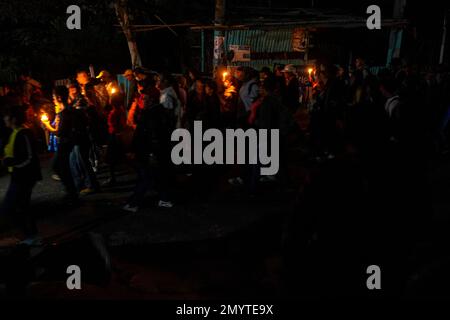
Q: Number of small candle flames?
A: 4